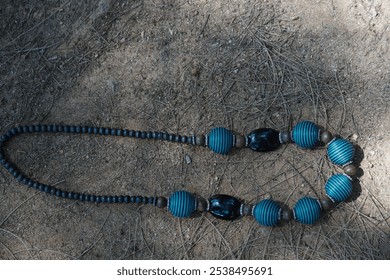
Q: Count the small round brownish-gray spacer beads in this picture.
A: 10